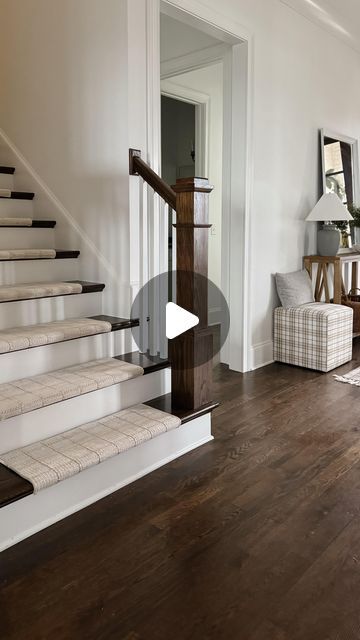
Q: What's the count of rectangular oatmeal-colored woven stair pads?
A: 7